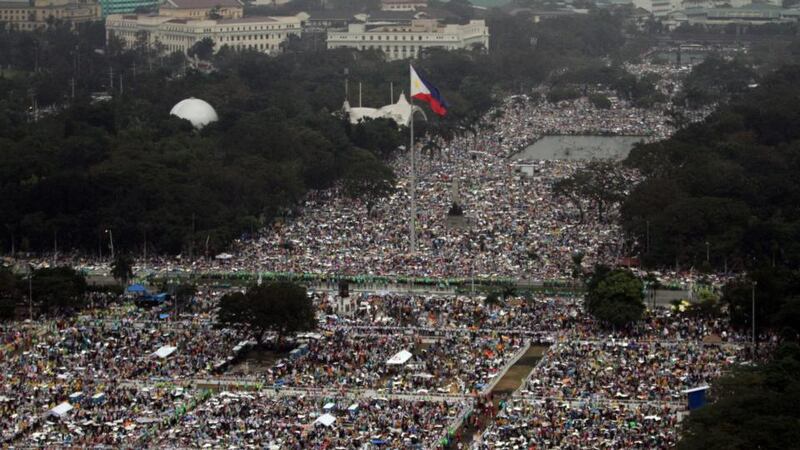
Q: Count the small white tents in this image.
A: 4